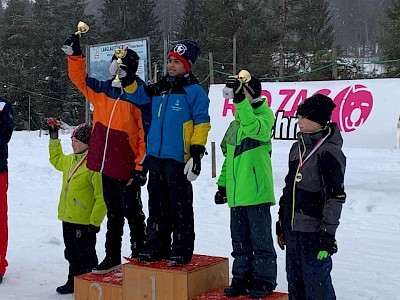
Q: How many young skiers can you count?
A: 5